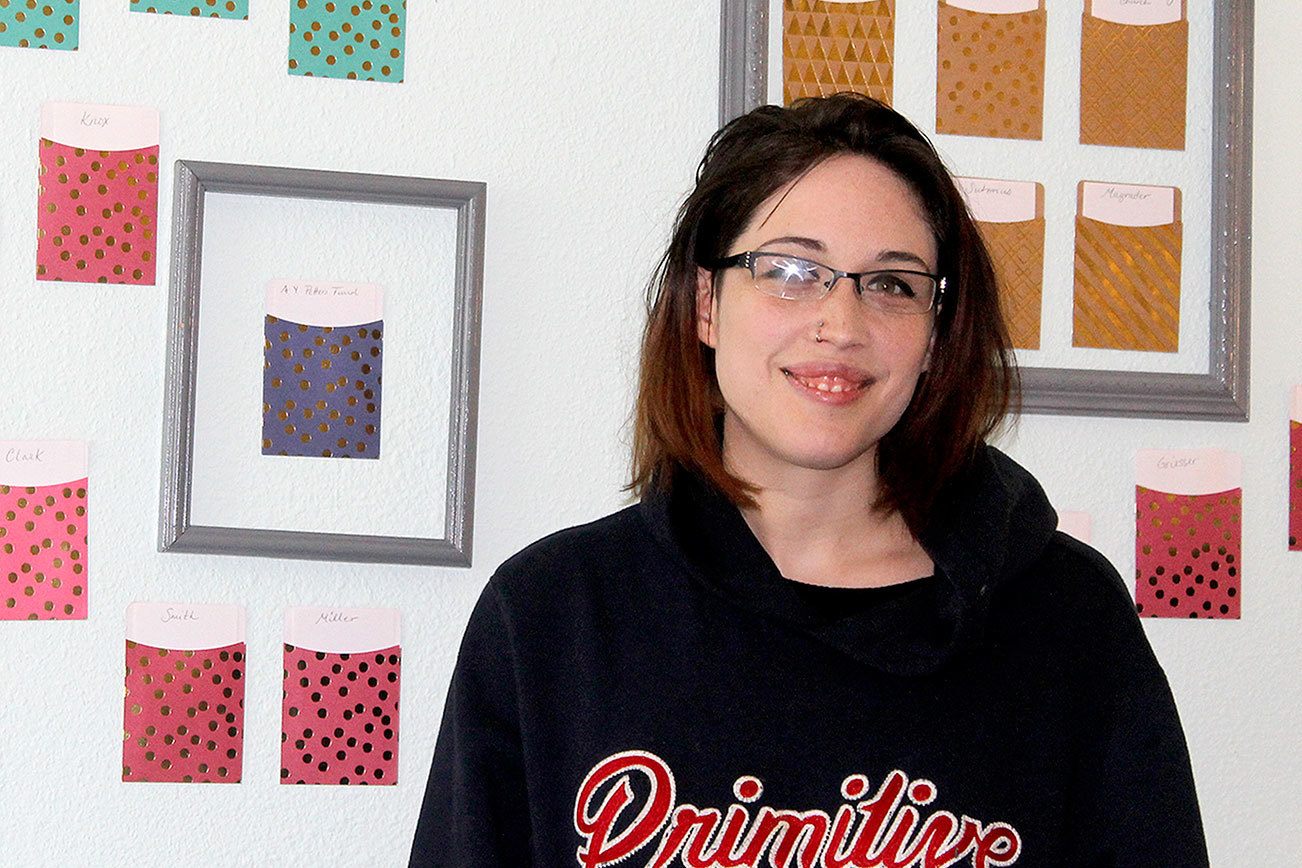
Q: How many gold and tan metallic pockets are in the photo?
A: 5